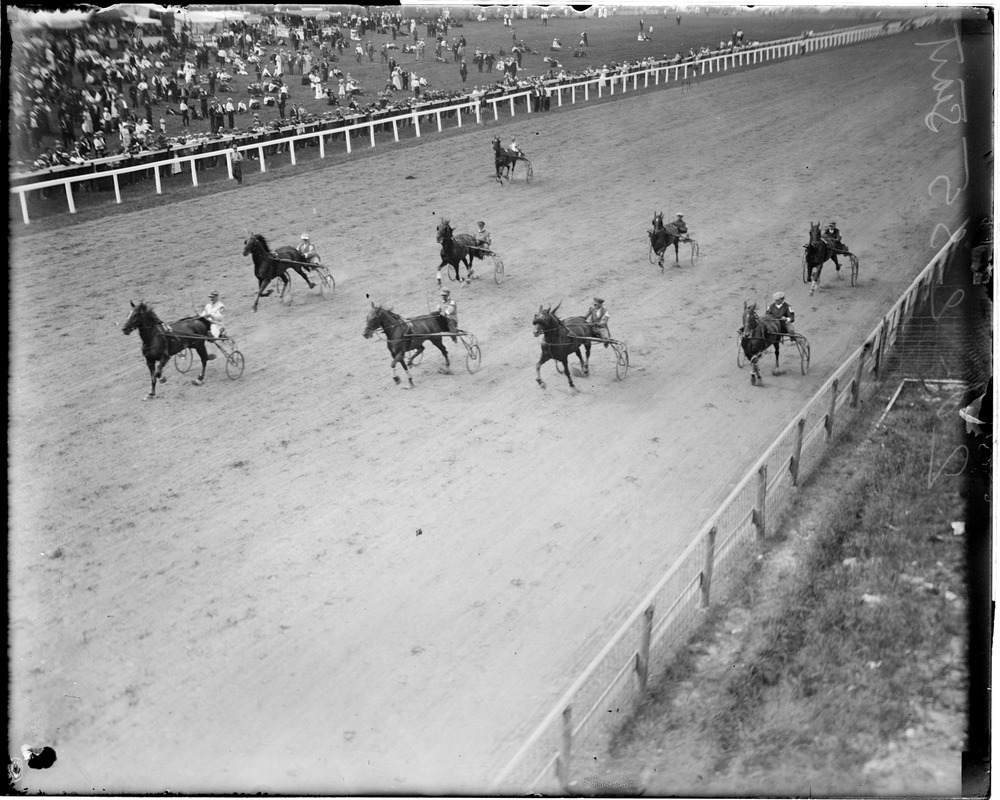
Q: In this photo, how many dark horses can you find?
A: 9